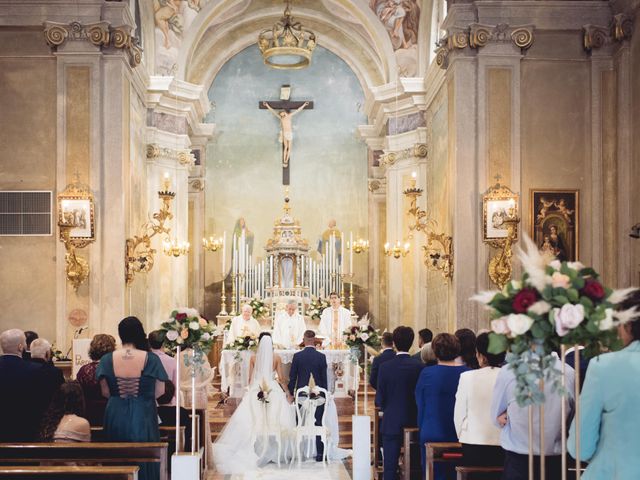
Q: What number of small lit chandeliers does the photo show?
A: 4